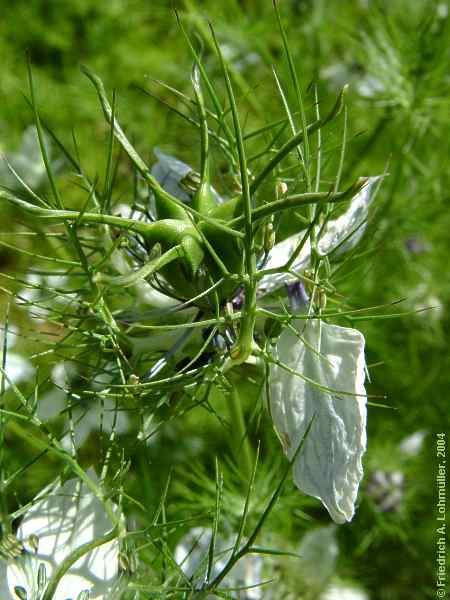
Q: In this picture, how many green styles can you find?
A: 6